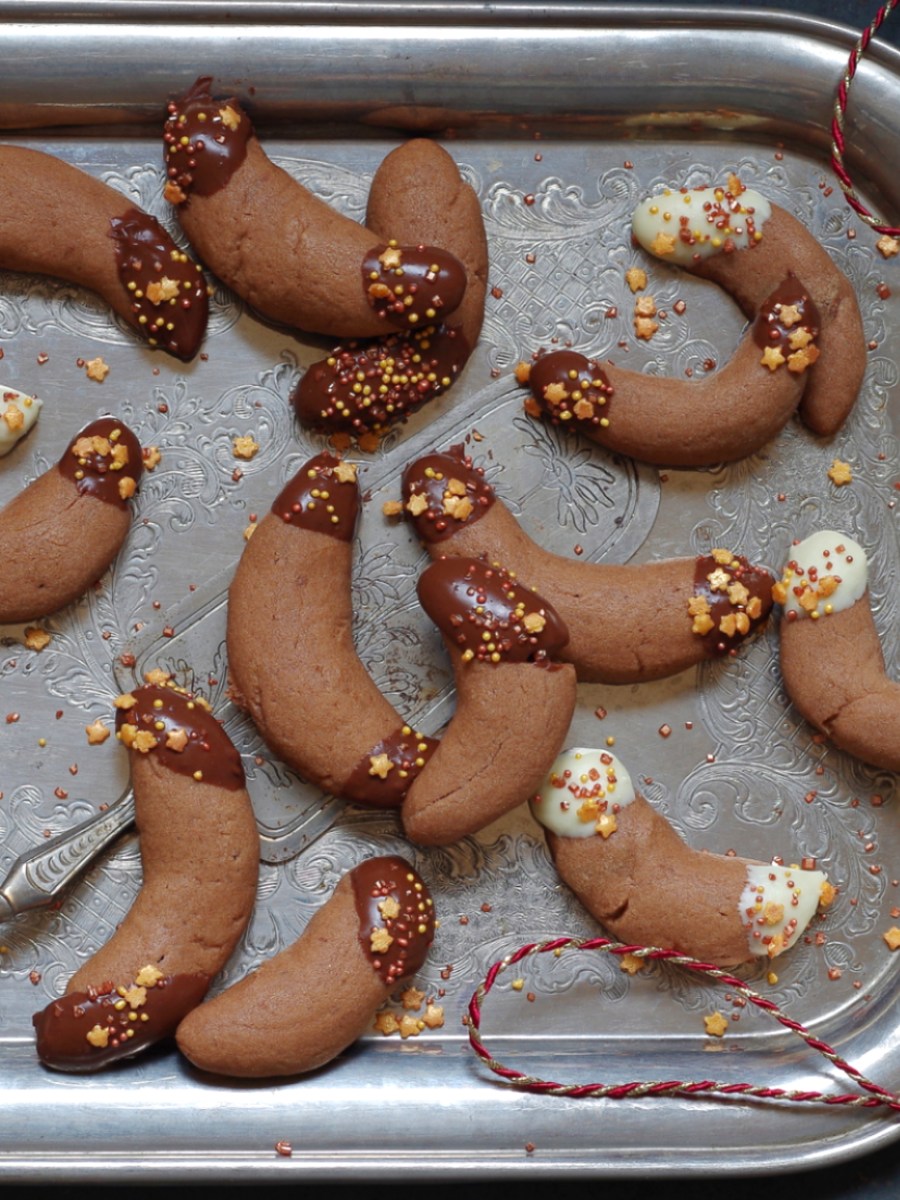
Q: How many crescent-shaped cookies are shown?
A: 14